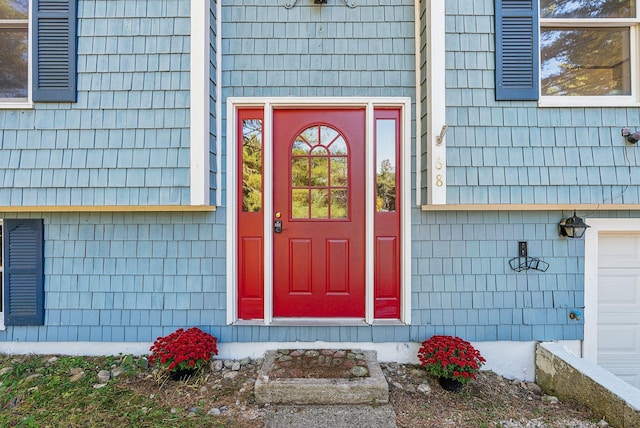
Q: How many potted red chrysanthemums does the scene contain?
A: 2